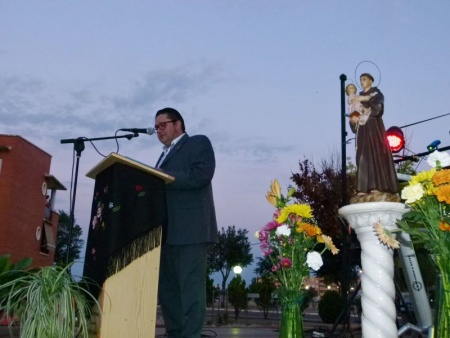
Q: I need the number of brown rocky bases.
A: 1